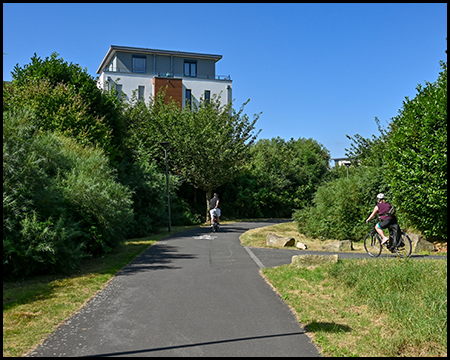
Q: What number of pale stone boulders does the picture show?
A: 5